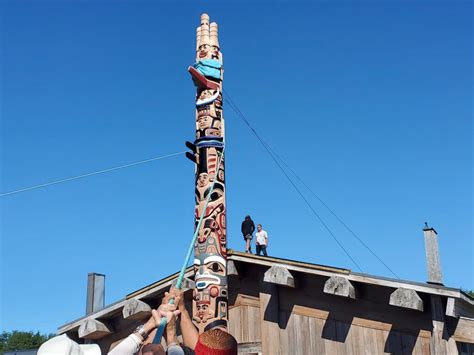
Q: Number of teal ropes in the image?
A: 2